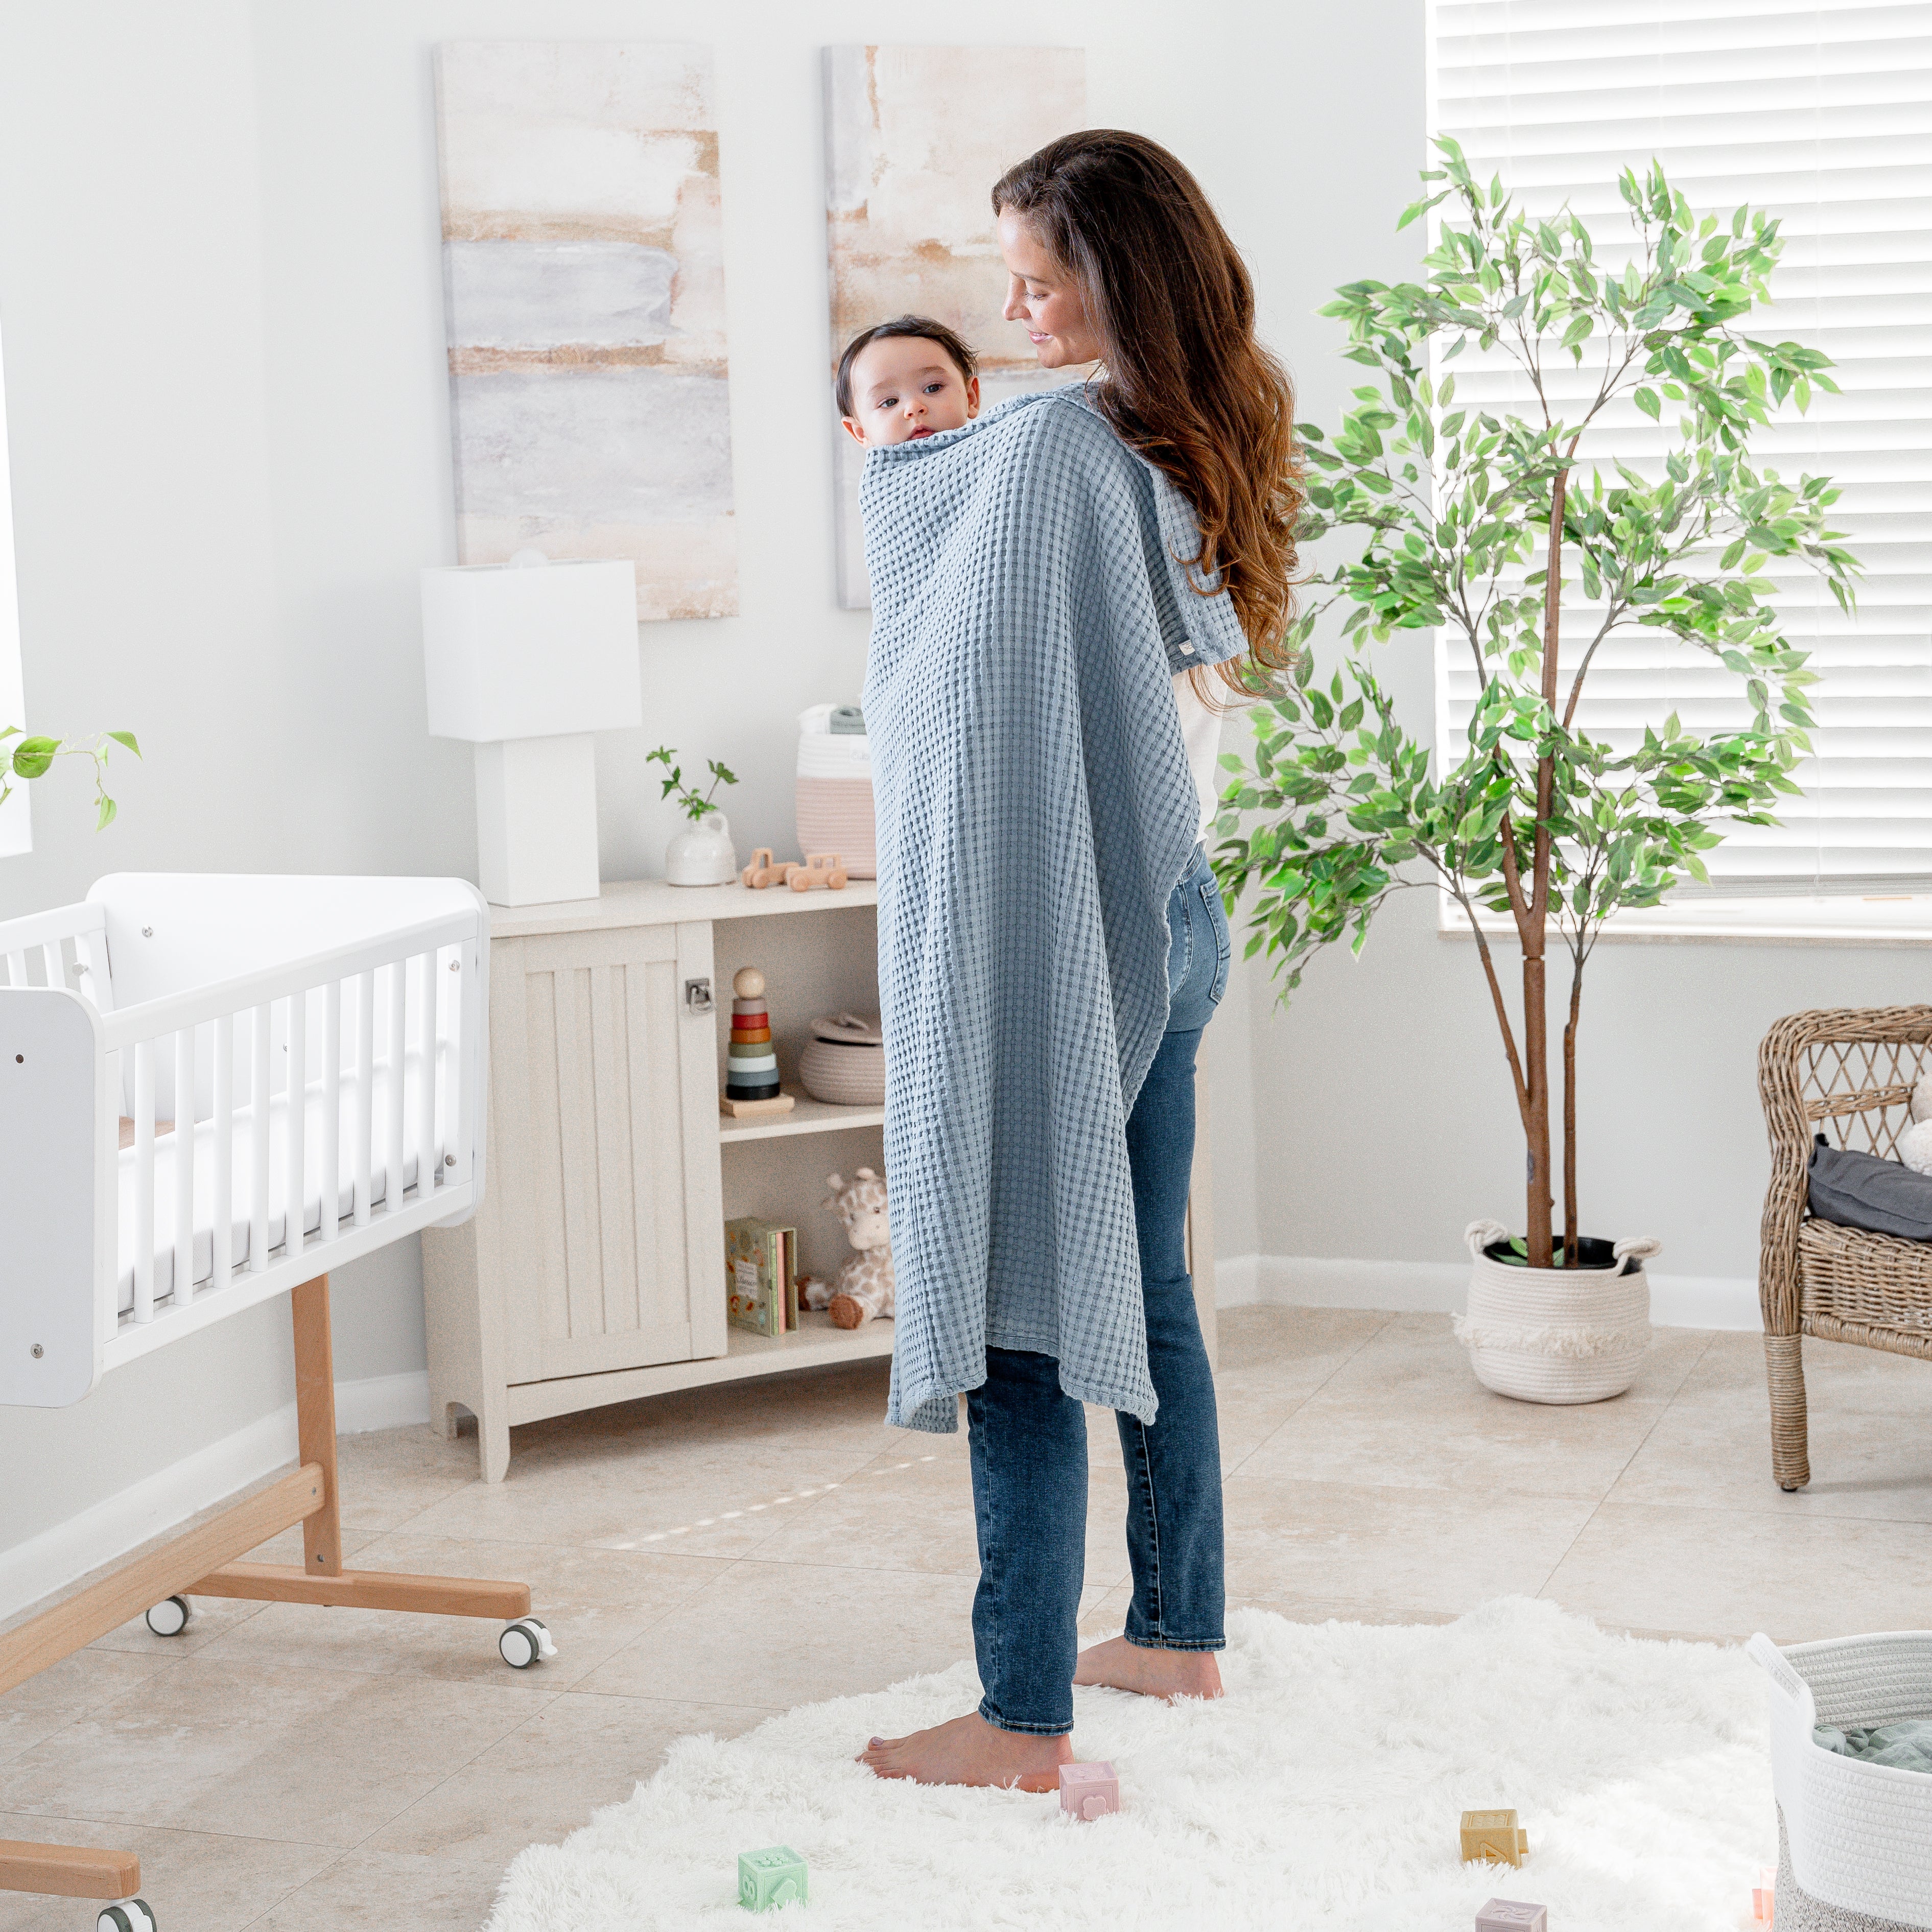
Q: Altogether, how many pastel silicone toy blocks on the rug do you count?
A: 5